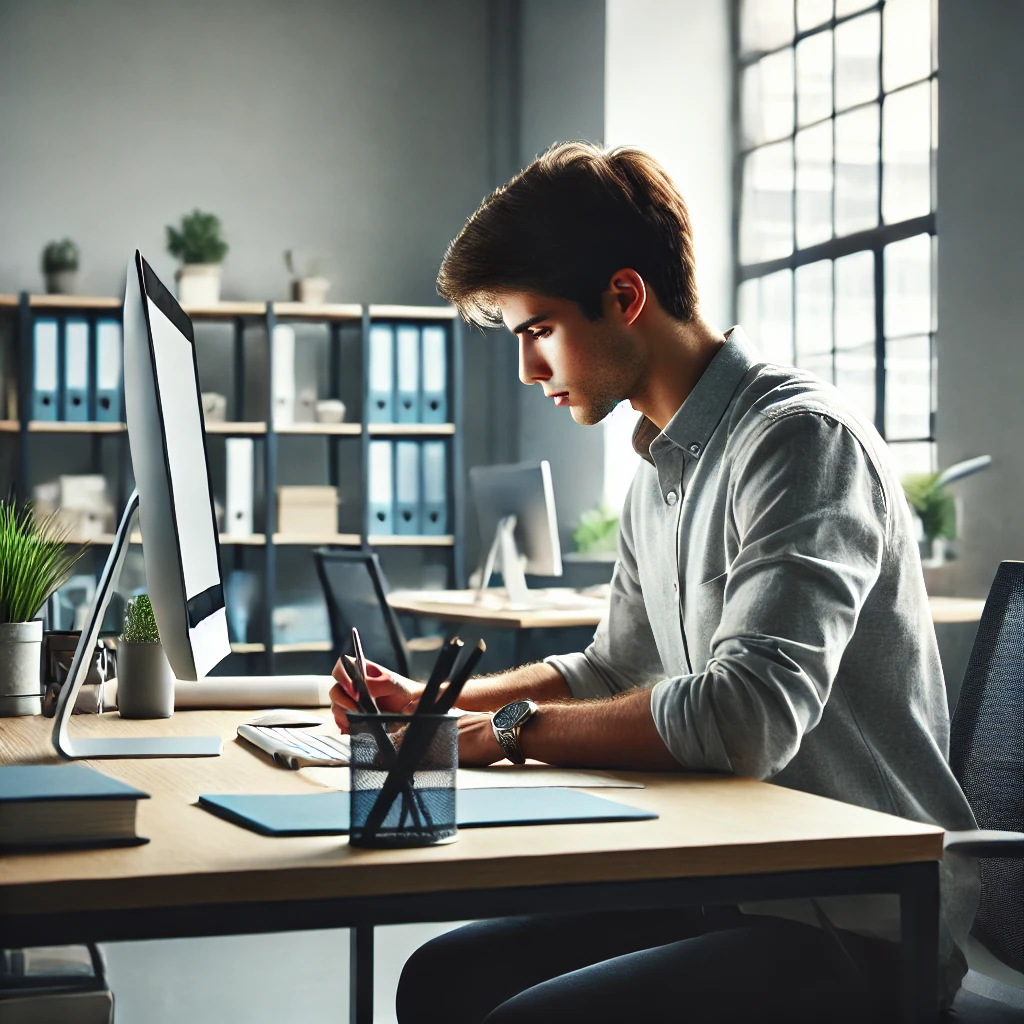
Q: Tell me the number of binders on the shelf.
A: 11